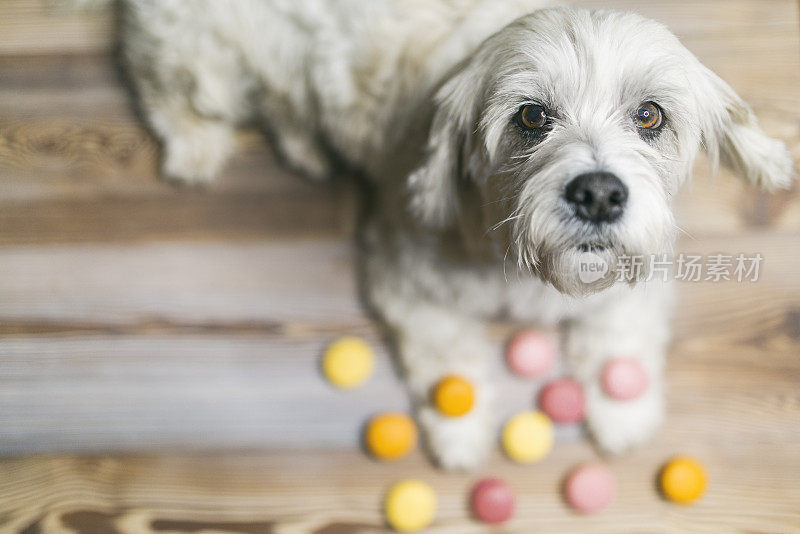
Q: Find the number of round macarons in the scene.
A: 11